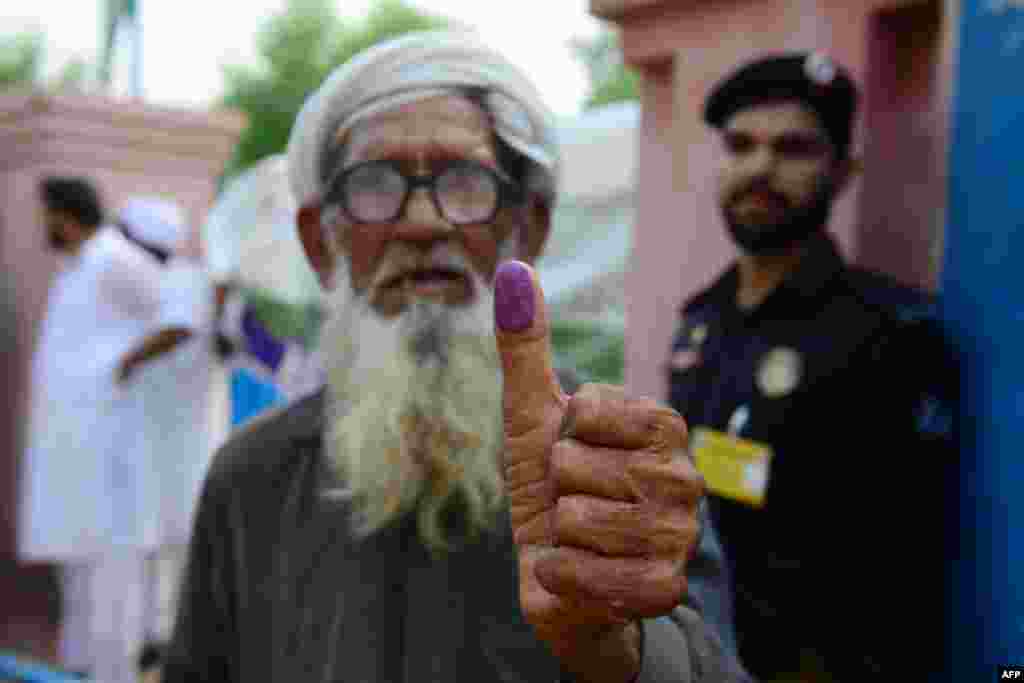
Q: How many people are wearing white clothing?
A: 2